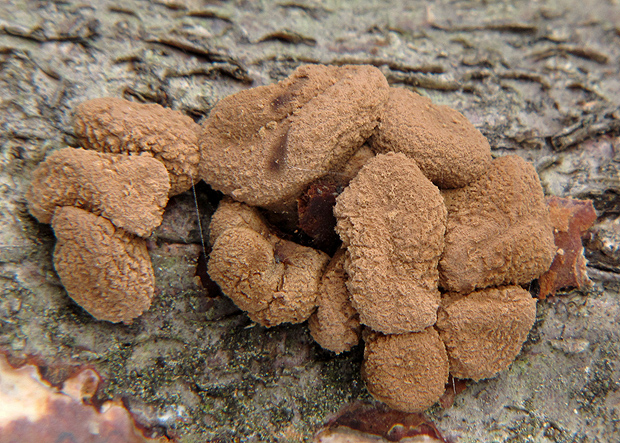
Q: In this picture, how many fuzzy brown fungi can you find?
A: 11